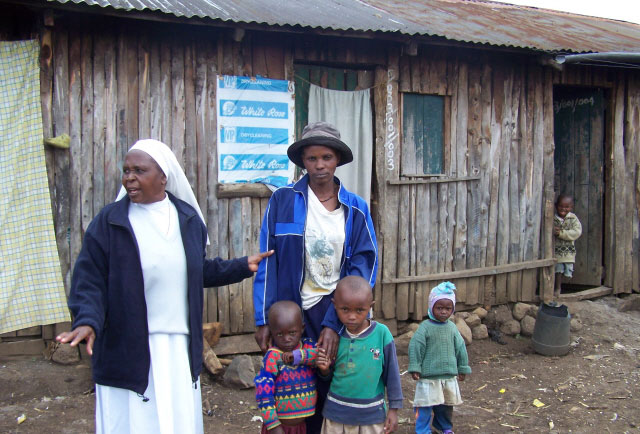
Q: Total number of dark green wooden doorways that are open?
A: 1